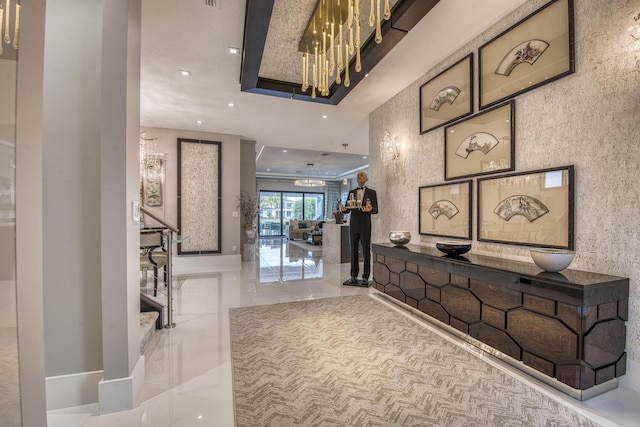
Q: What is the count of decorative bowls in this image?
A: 3